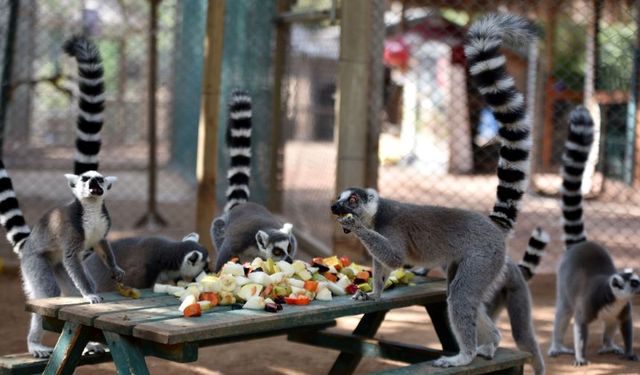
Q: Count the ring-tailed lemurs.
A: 6